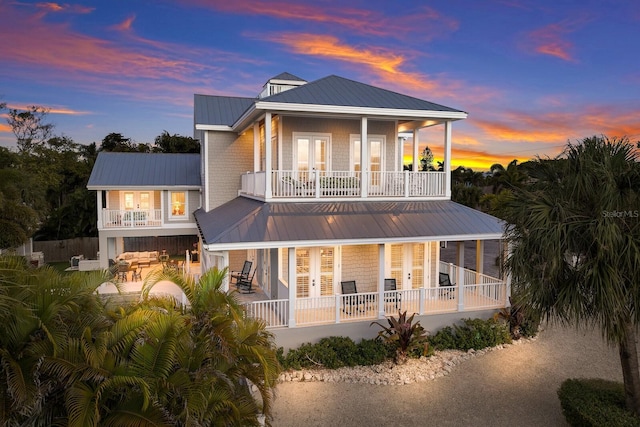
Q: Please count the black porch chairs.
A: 5